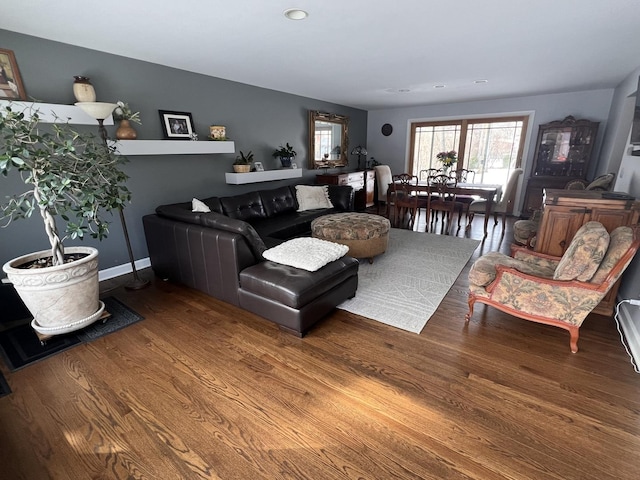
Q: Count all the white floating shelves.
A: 3